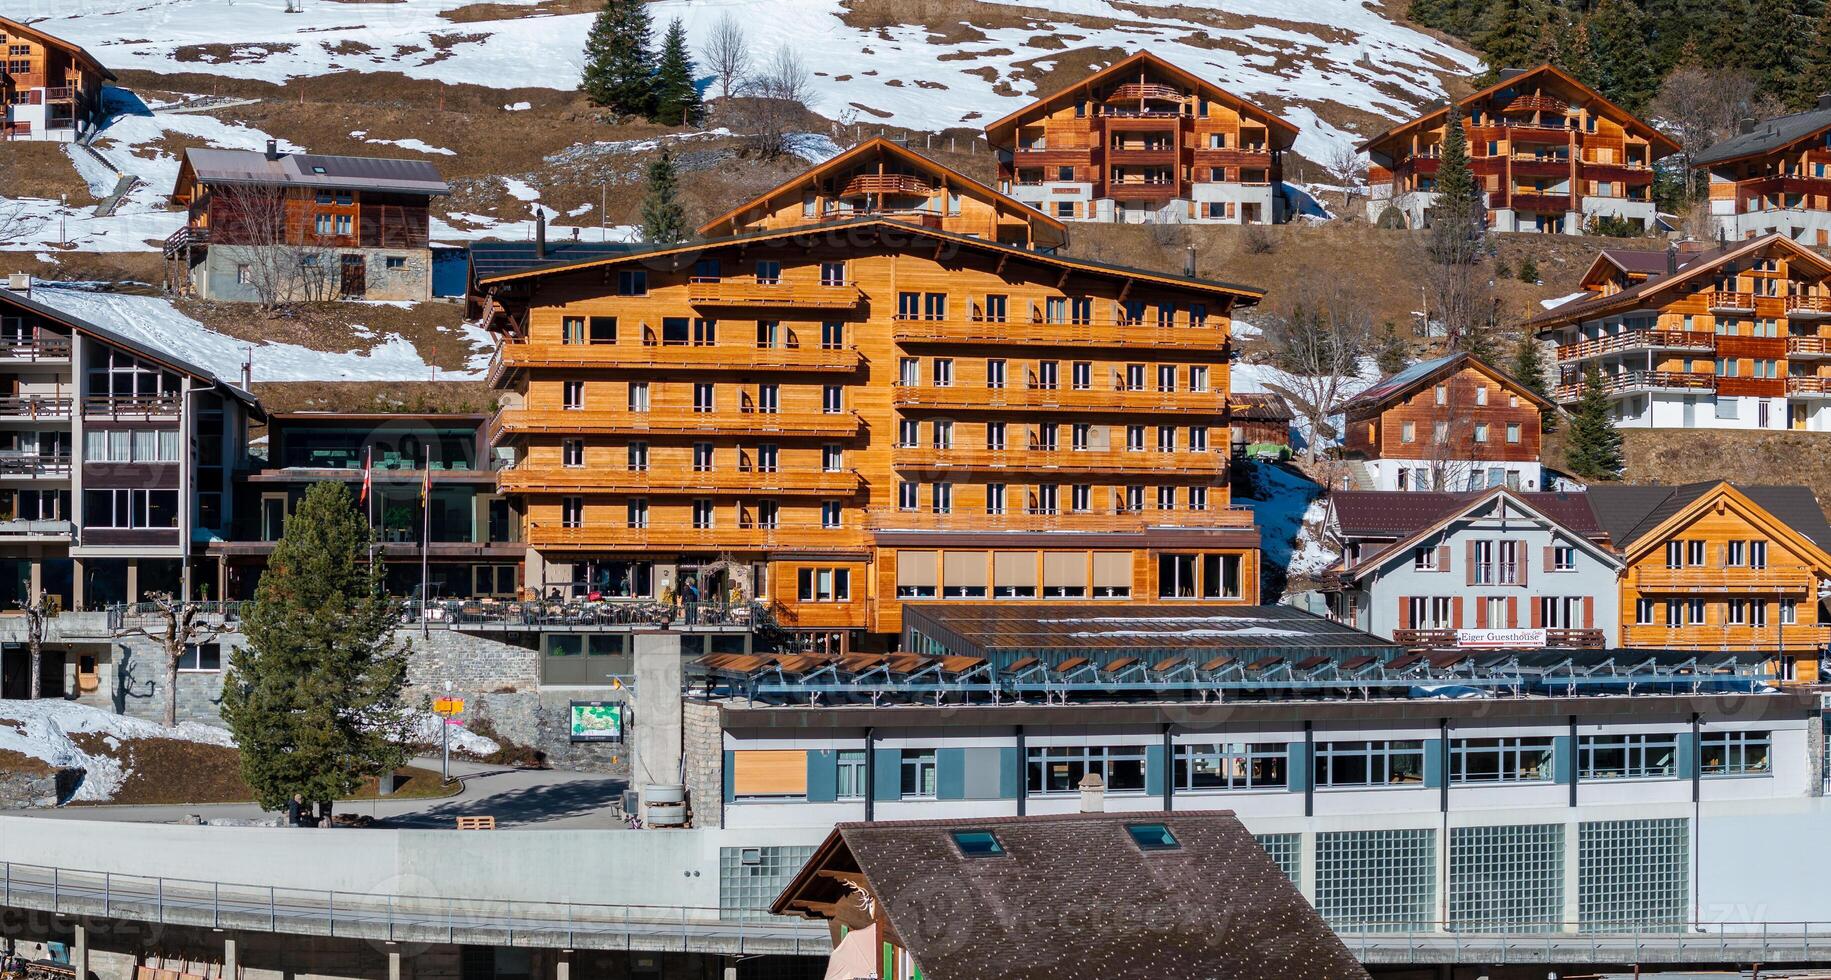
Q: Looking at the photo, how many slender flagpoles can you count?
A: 2